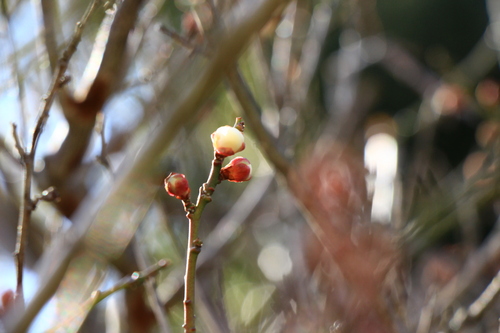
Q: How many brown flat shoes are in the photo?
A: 0